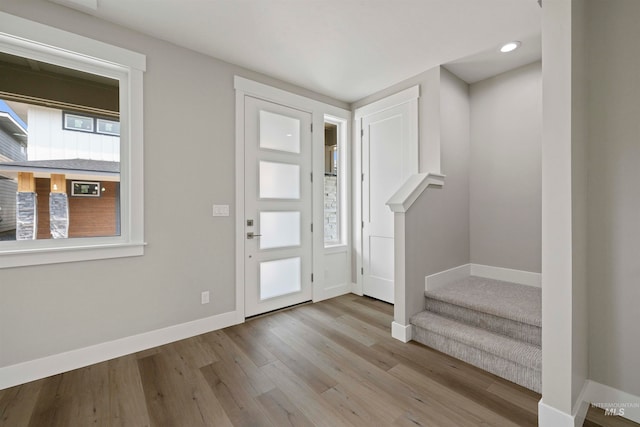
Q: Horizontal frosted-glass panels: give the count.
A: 4